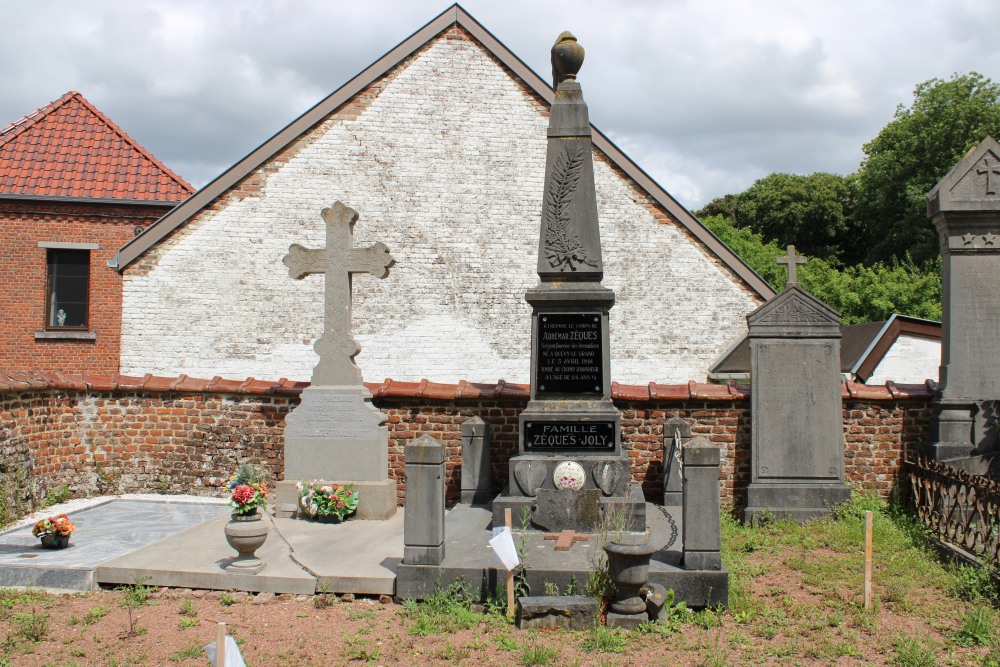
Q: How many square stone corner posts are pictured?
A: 4